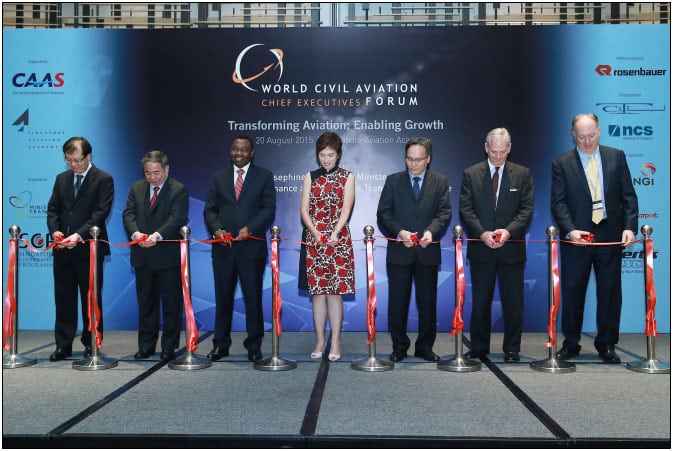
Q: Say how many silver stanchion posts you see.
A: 8